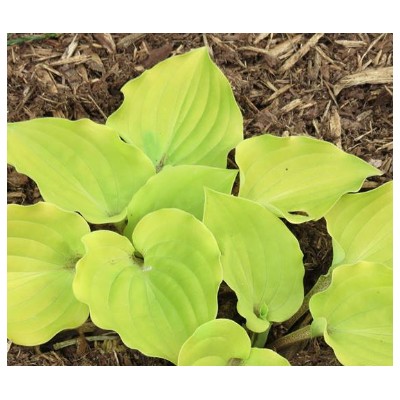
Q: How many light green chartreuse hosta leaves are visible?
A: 10